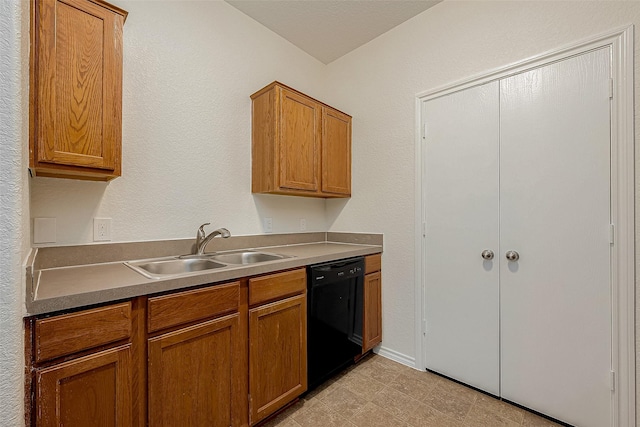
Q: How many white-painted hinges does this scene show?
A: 6